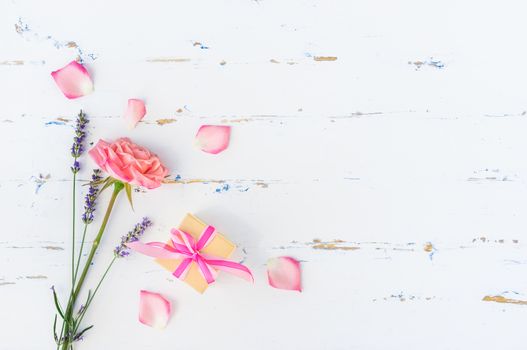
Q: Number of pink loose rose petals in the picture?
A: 5